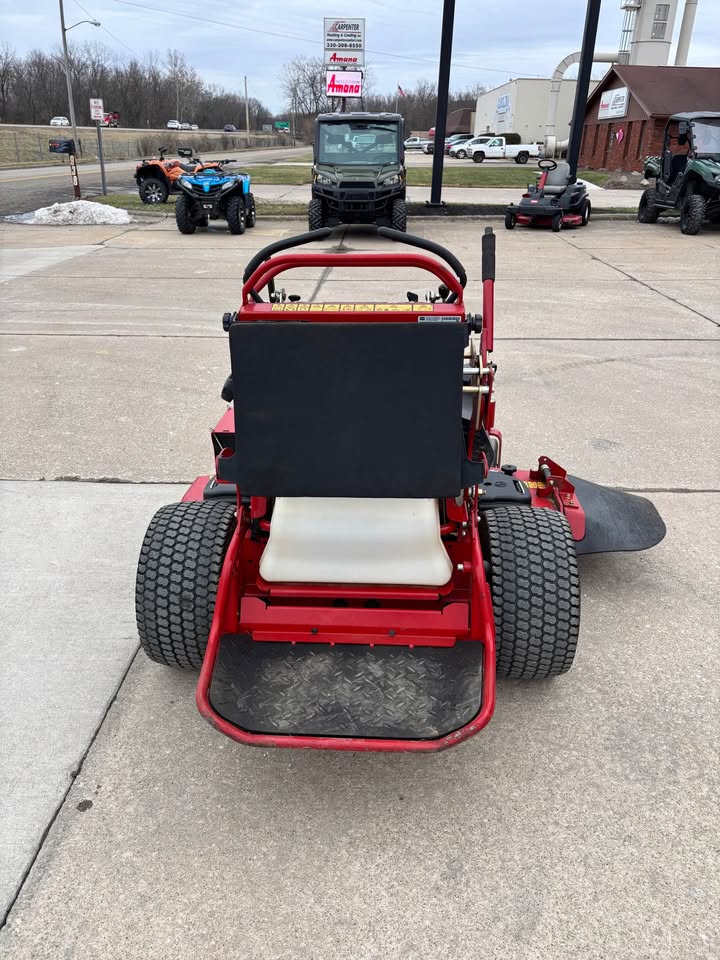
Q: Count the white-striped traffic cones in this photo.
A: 0